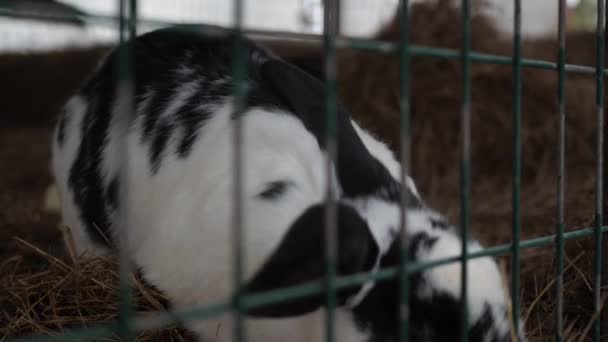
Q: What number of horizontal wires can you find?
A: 2